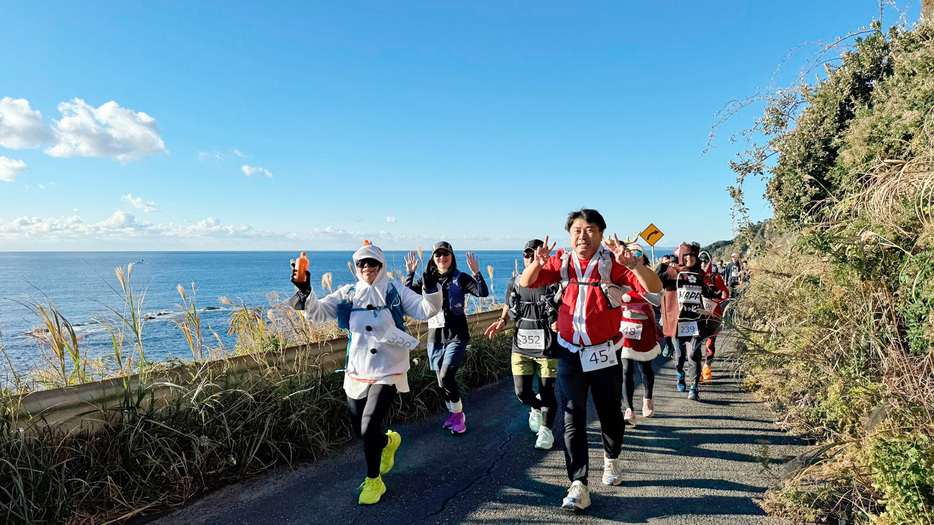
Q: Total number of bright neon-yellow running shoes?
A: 2